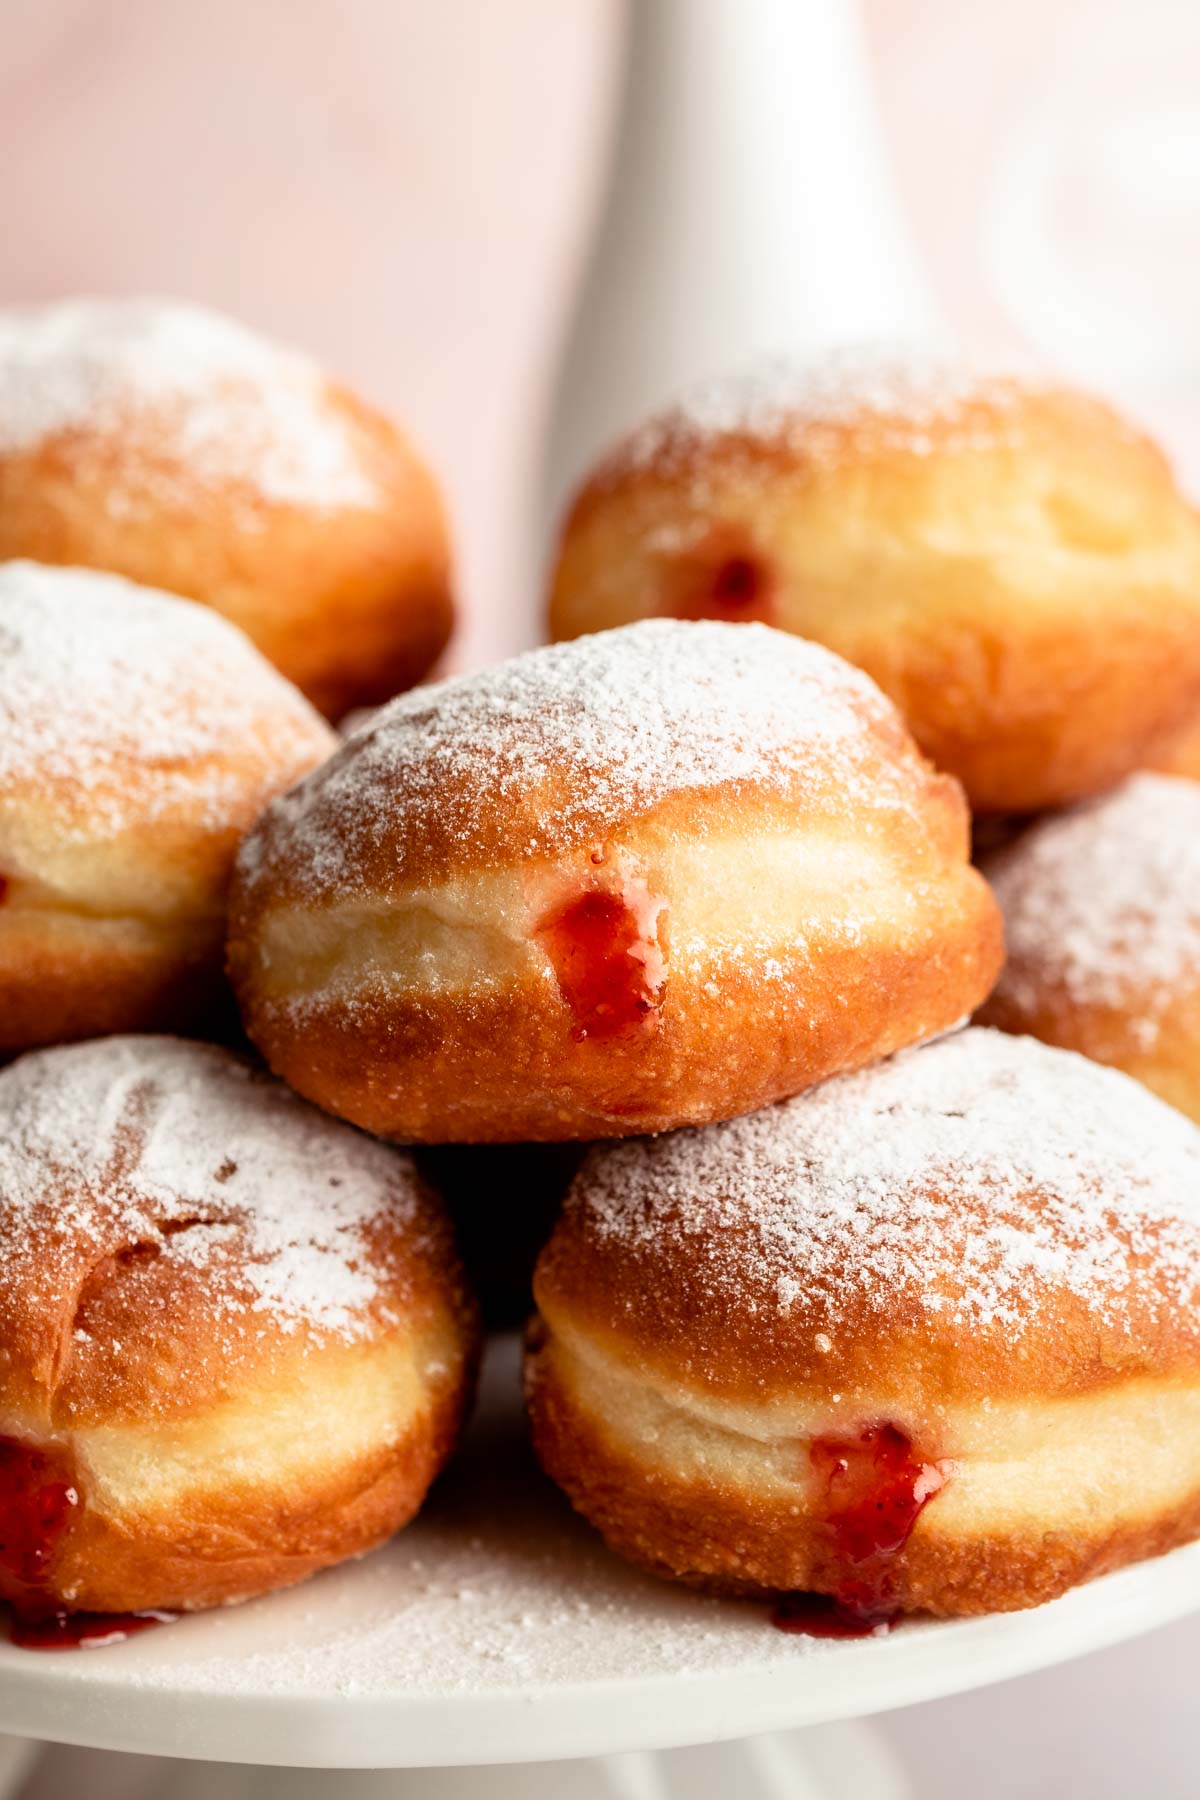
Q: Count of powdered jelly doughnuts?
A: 7